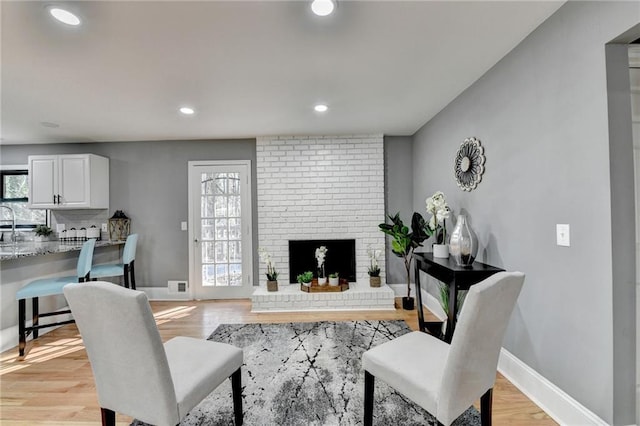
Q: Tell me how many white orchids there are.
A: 4